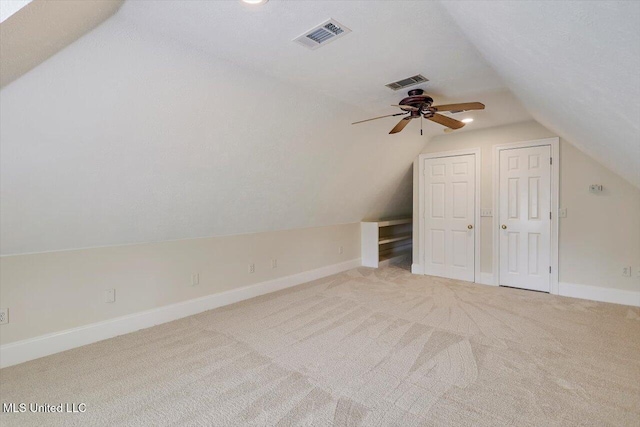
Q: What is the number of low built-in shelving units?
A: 1